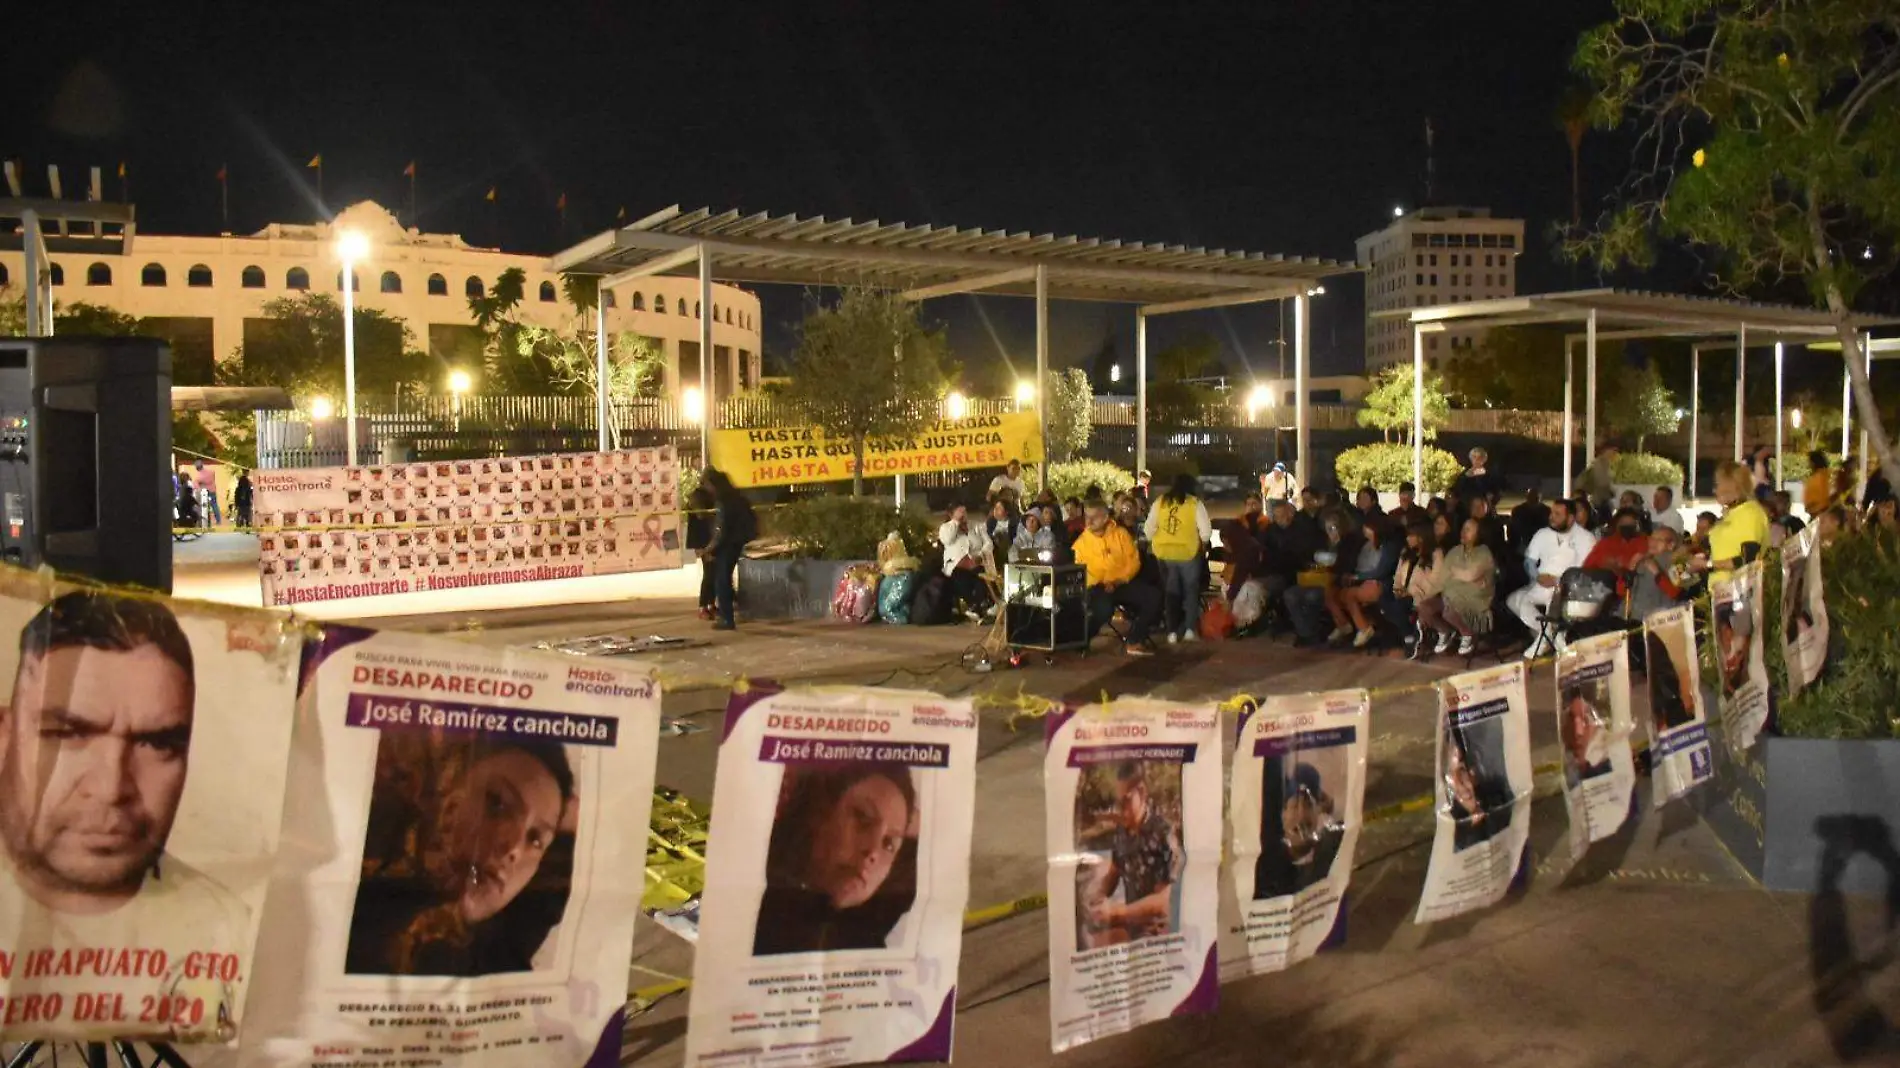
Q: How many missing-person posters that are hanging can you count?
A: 10